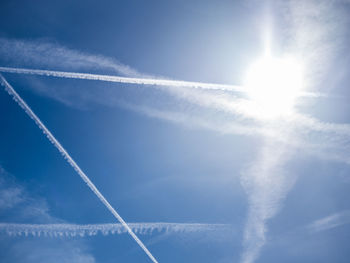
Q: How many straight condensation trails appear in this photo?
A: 3